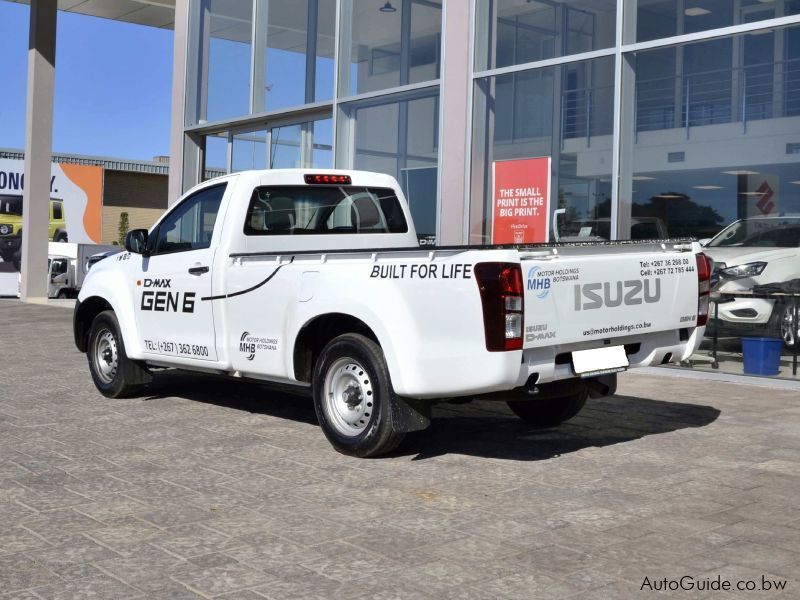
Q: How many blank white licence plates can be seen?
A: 1